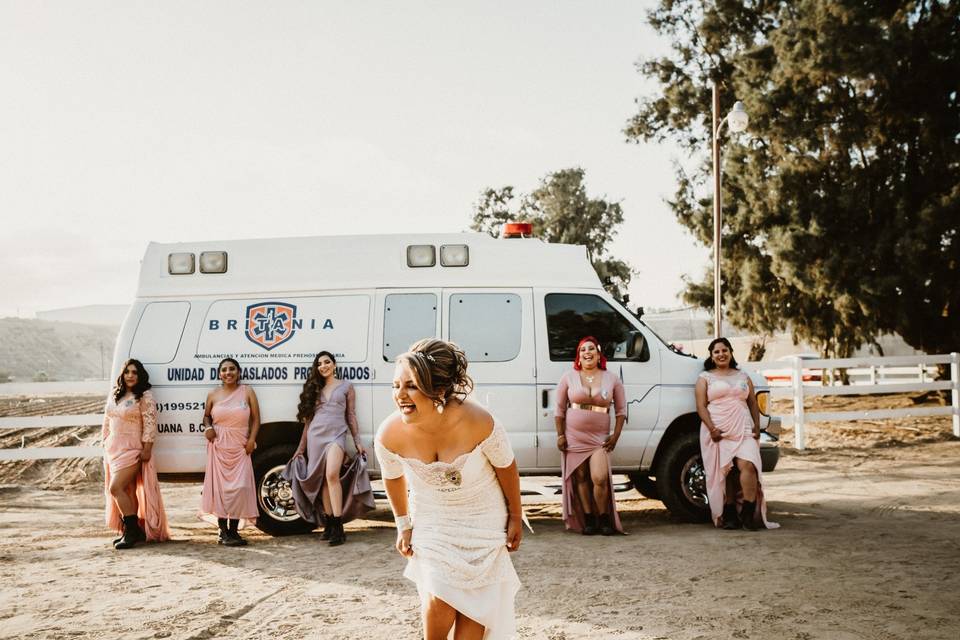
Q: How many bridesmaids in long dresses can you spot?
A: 5